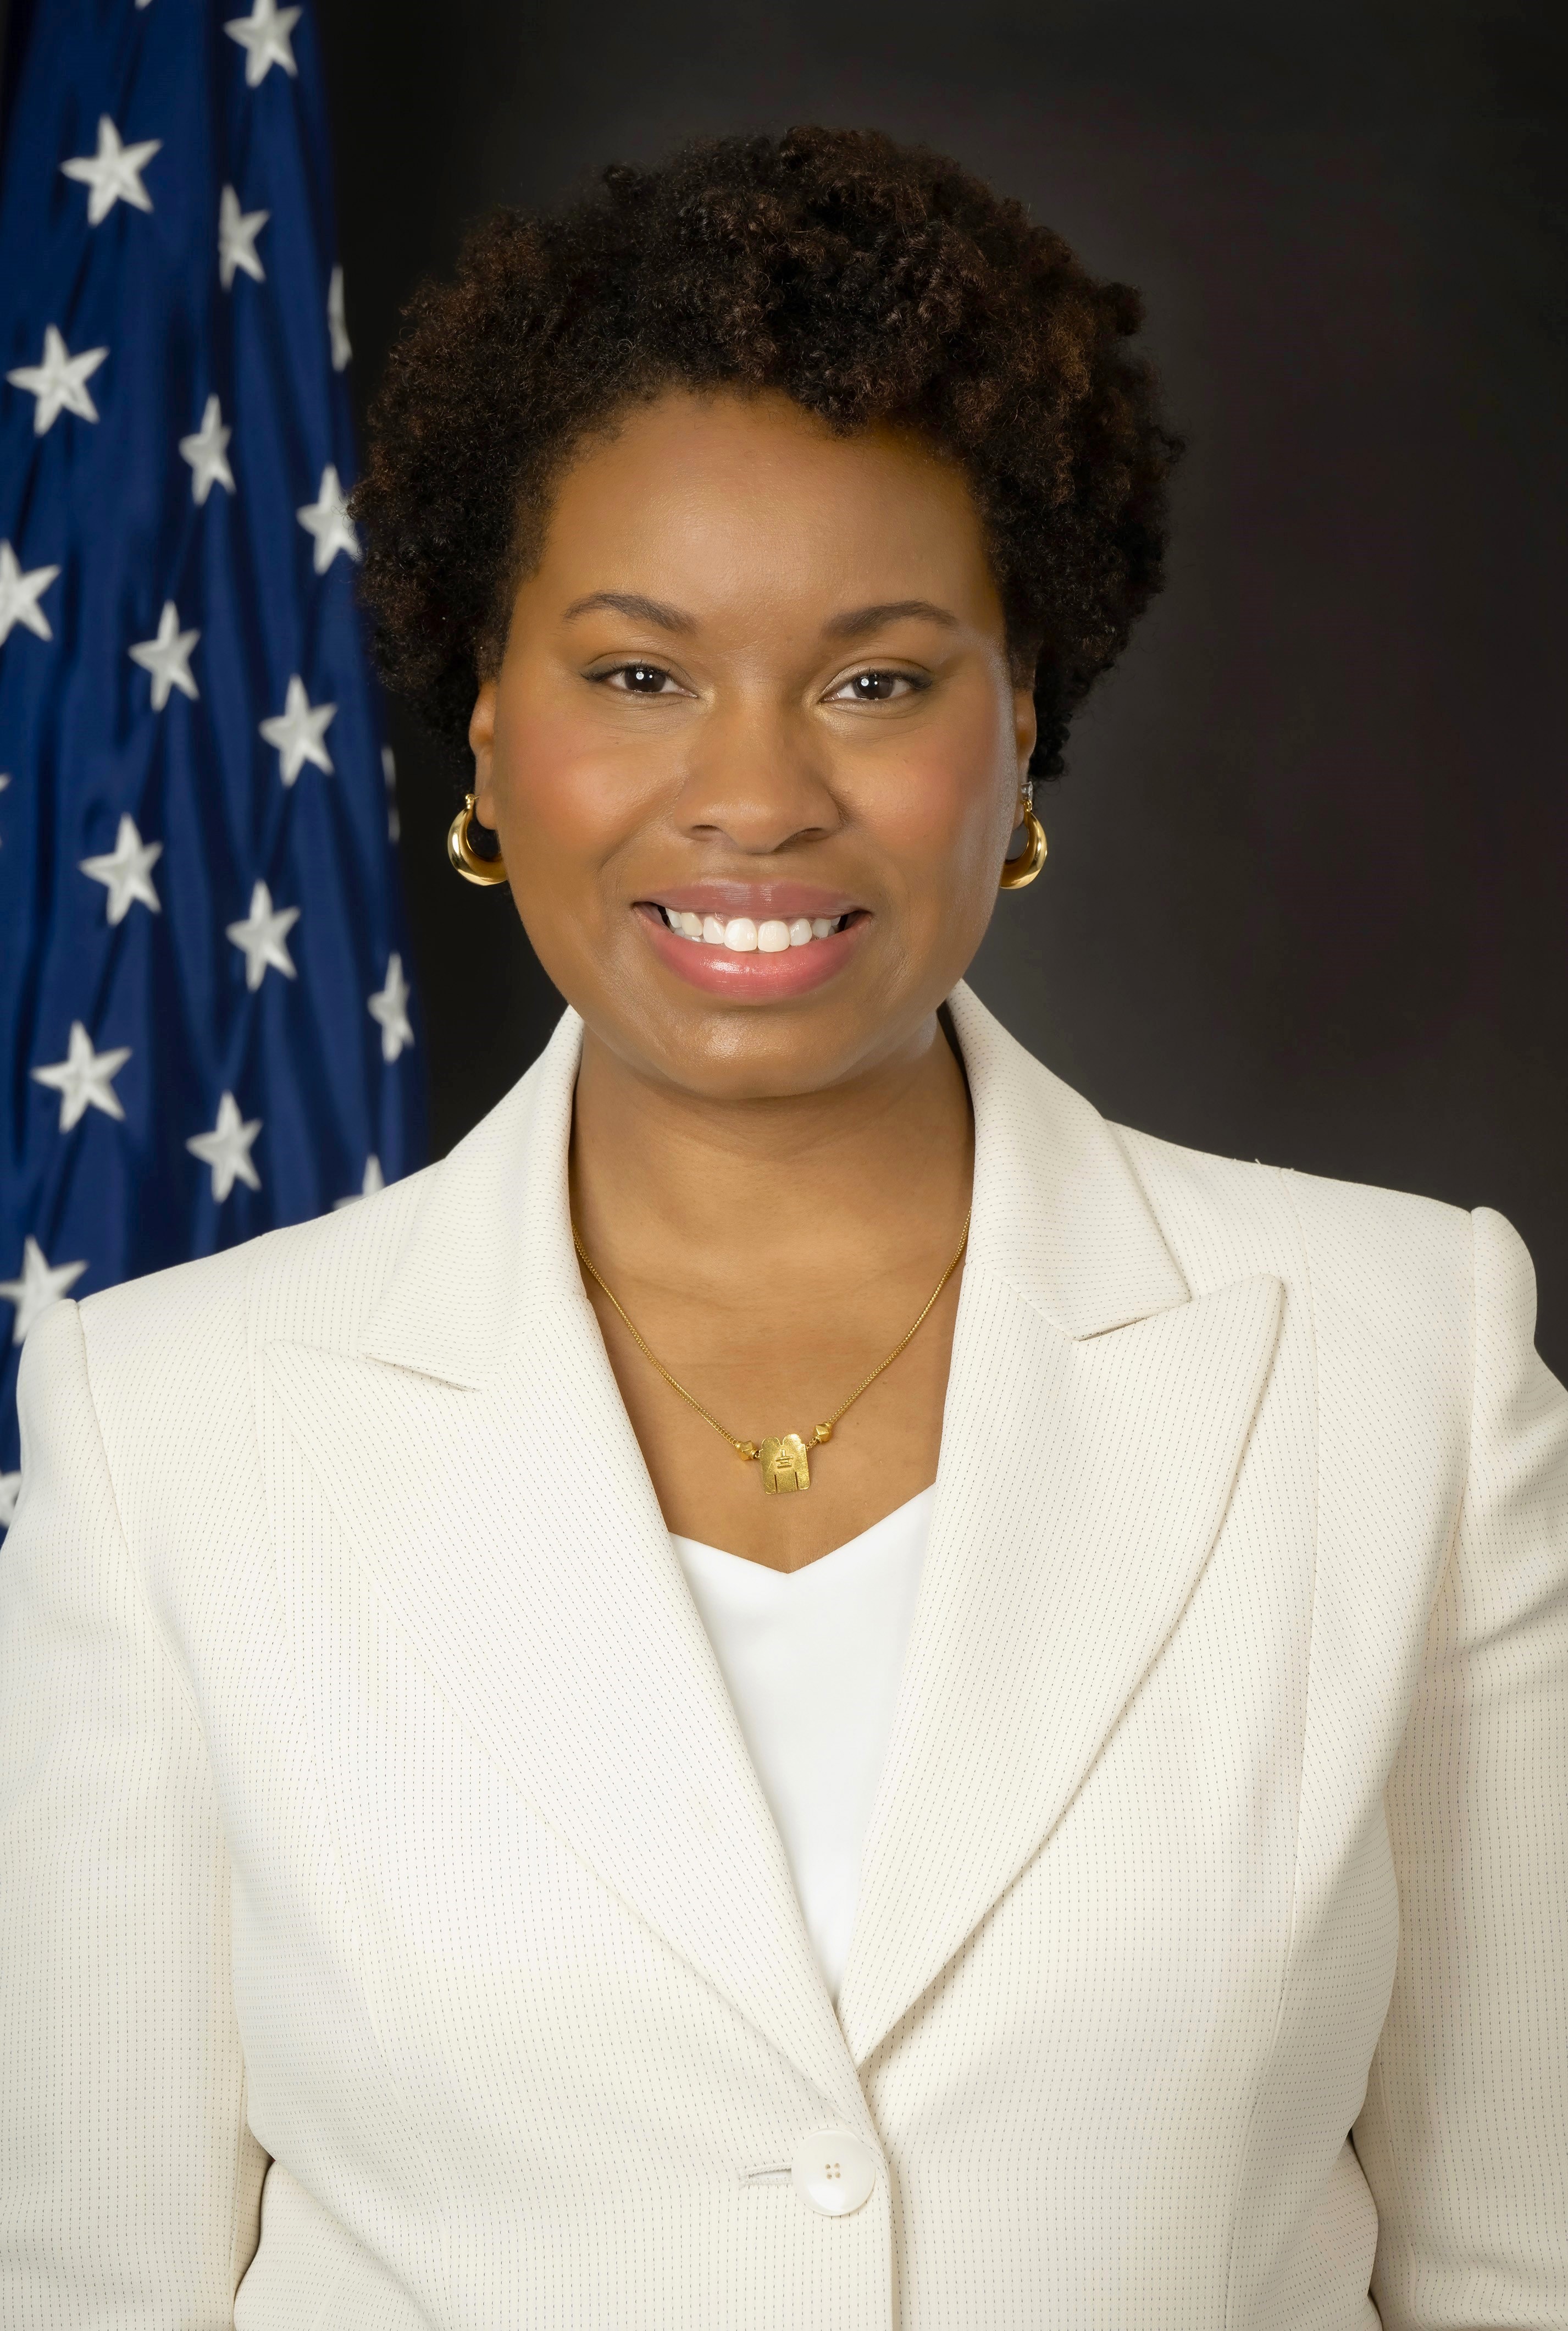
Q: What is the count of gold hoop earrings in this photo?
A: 2